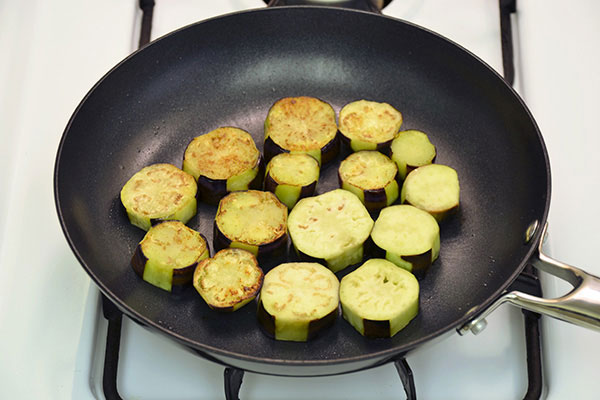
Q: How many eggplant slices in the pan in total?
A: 15